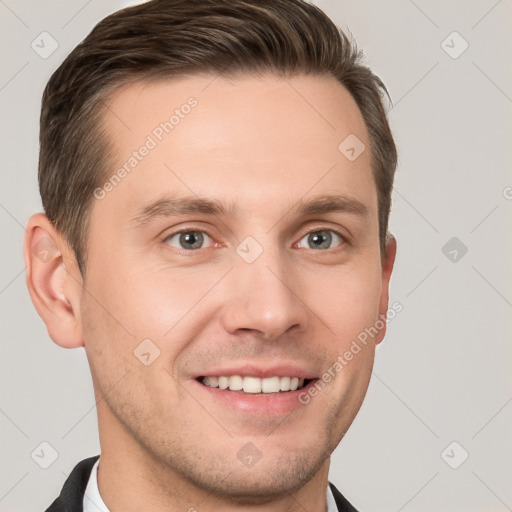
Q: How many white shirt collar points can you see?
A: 2